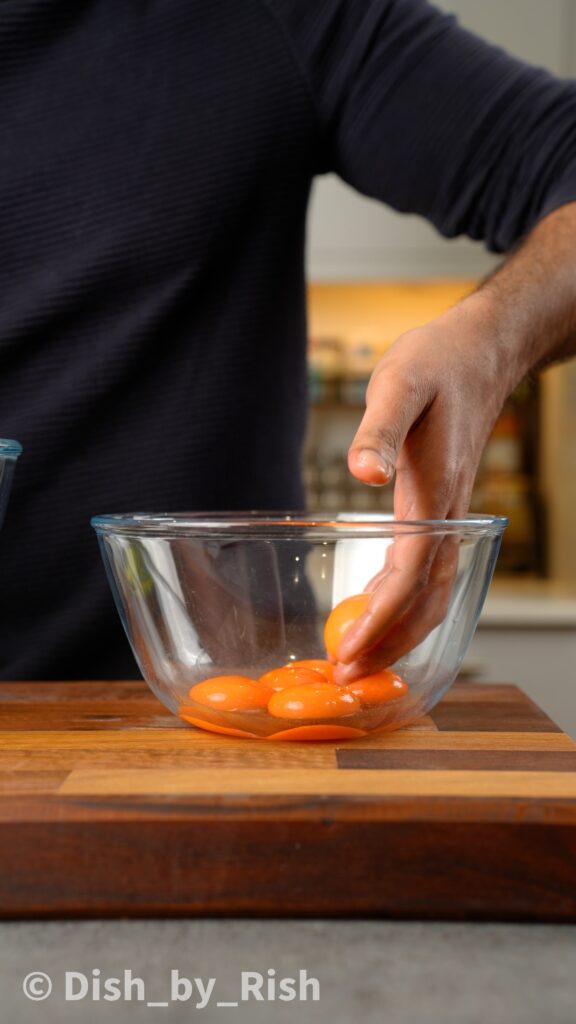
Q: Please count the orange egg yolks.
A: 6